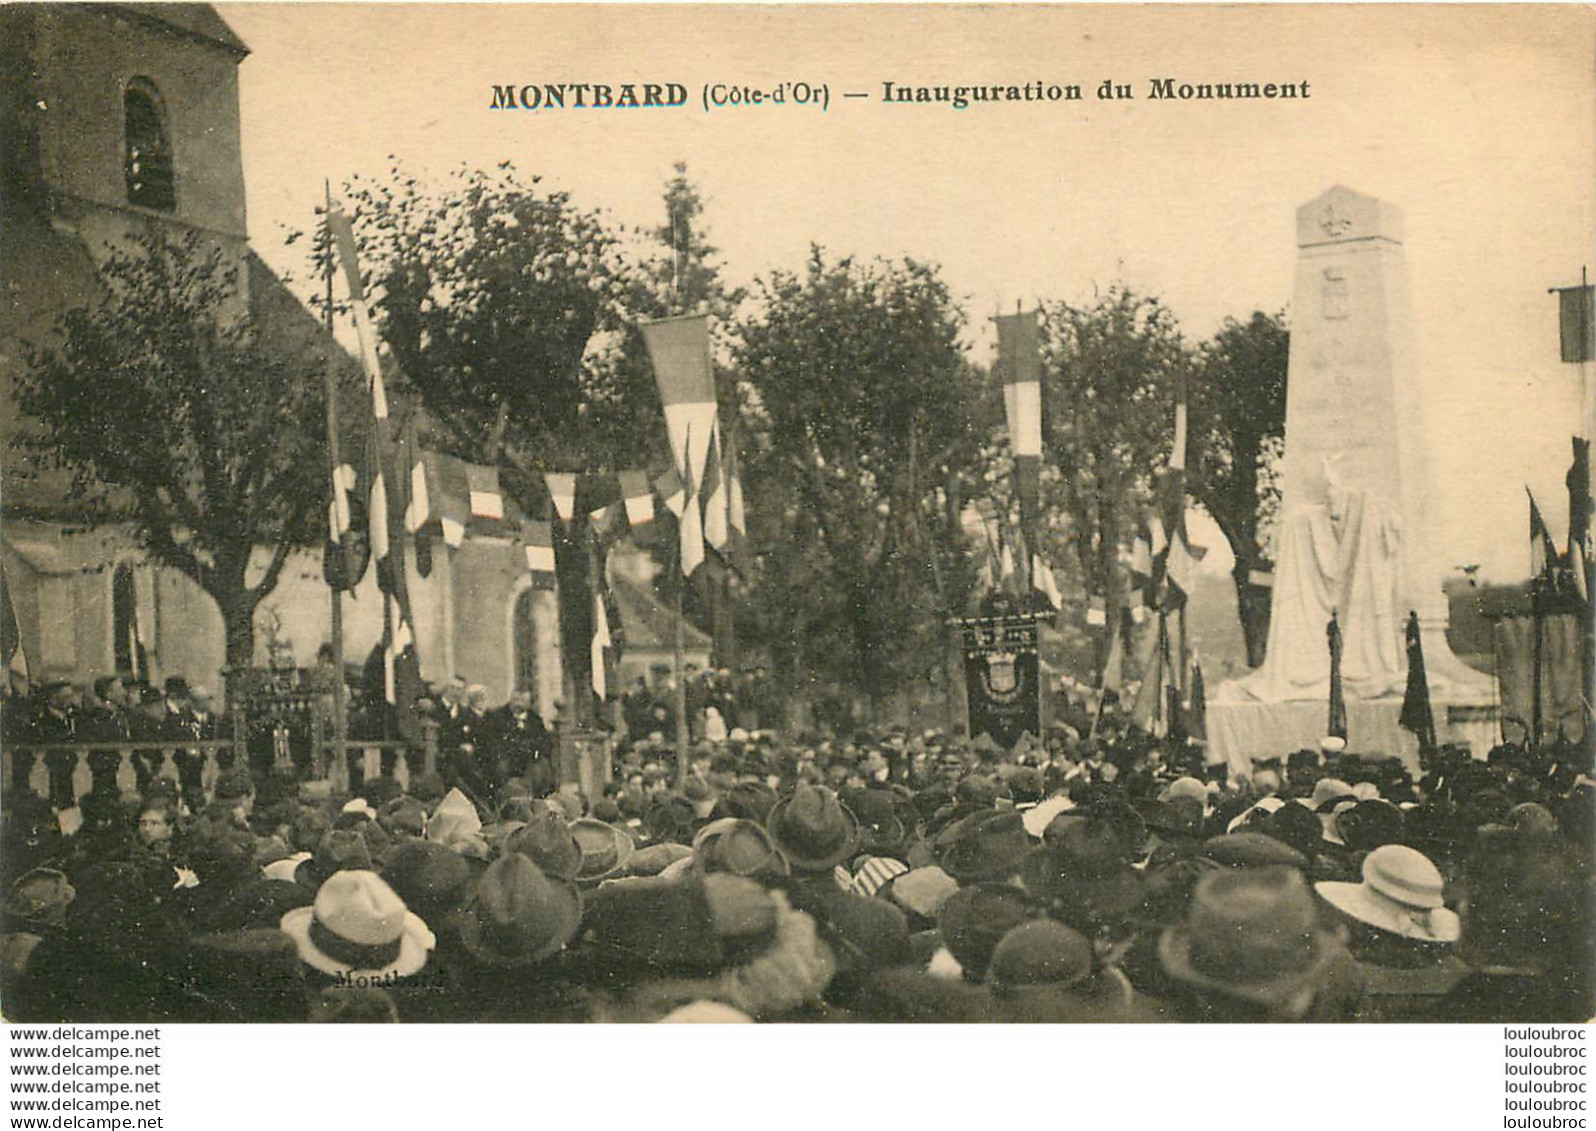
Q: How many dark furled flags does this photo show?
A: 2